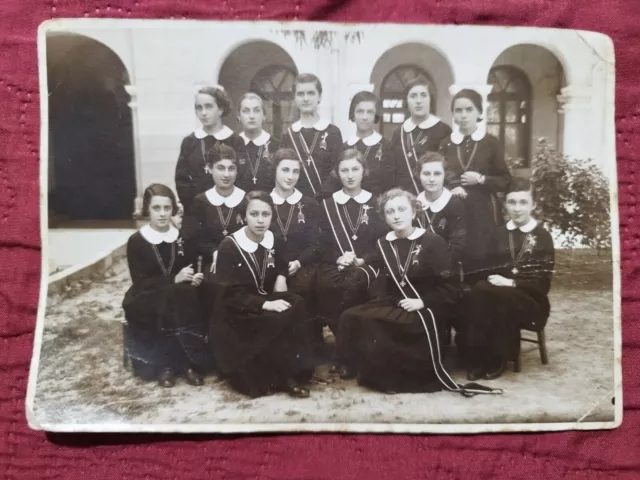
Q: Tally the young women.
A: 14